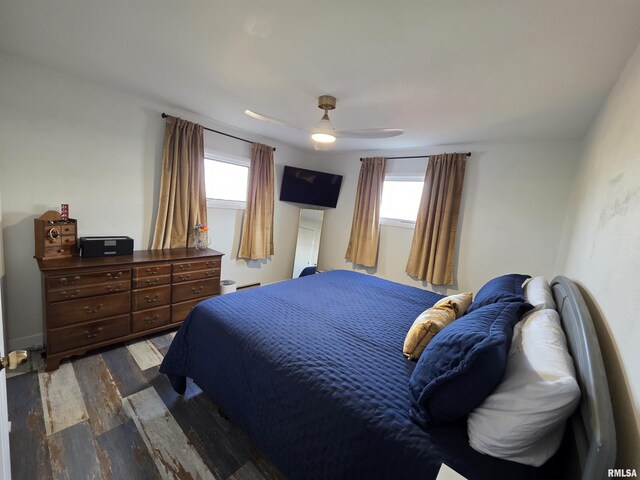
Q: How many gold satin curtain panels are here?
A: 4